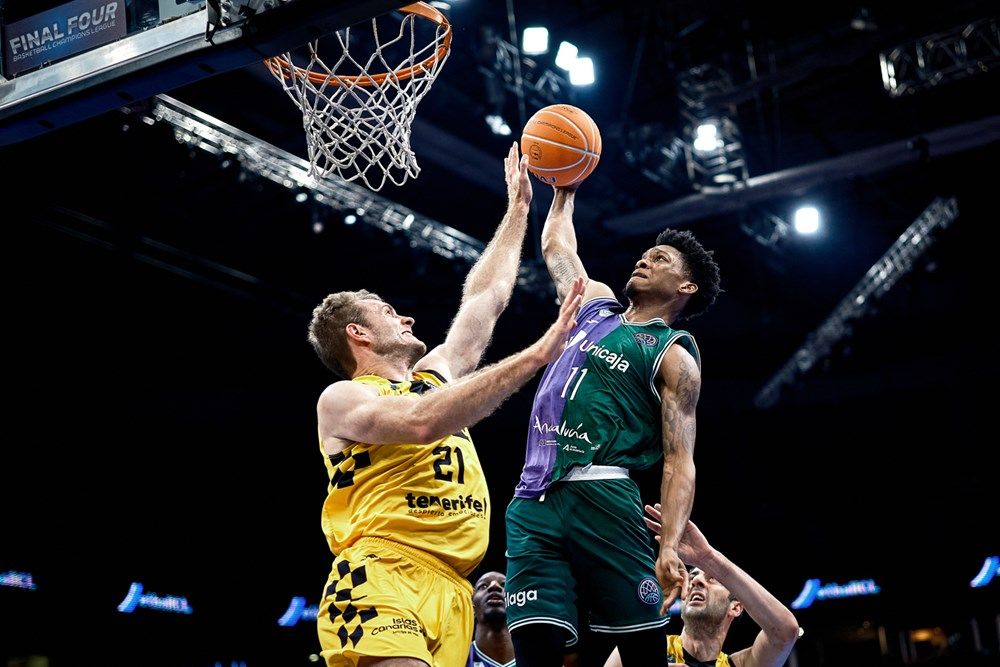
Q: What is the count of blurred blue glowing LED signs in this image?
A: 5